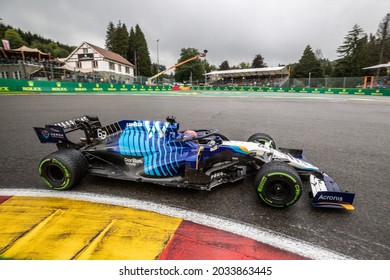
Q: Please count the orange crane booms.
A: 1